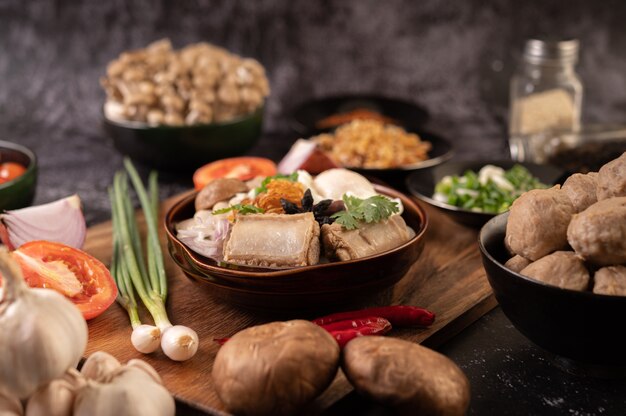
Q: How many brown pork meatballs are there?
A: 7